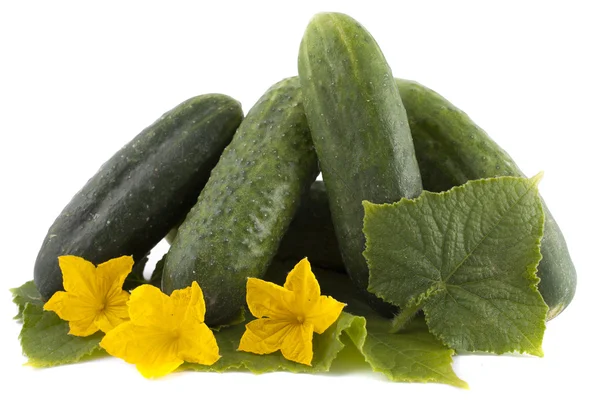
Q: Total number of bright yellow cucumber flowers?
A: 3